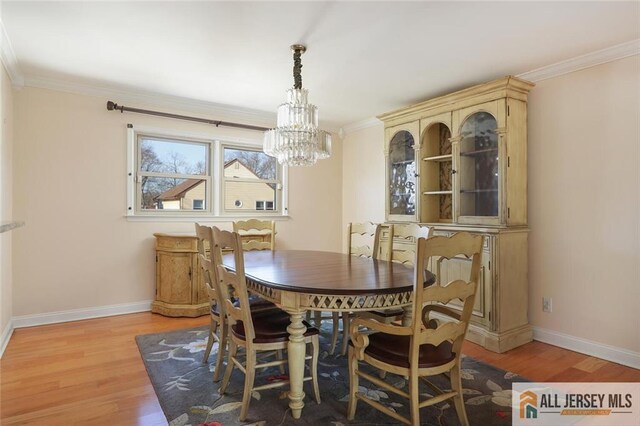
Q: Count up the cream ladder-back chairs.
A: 6